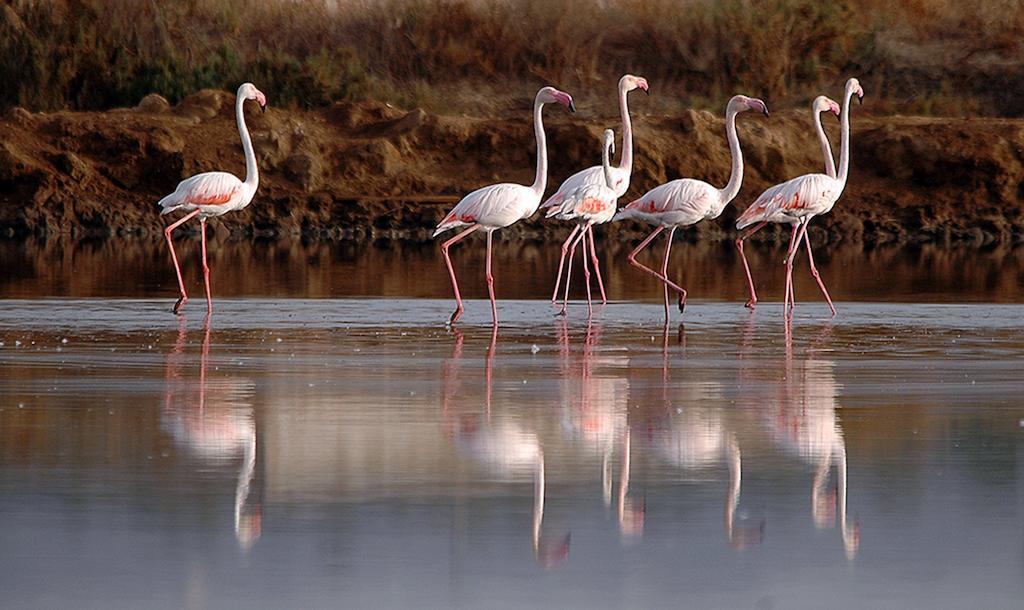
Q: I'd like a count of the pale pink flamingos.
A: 7